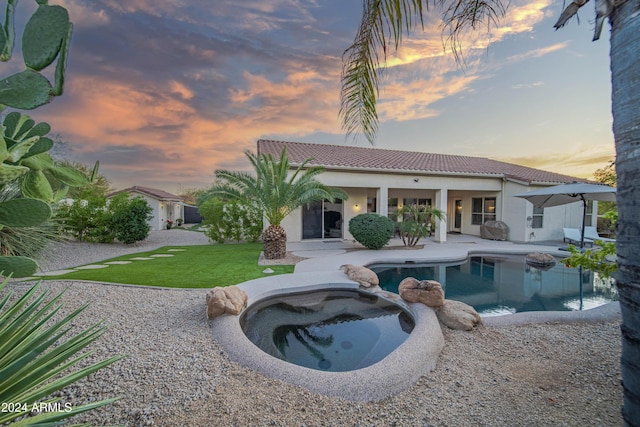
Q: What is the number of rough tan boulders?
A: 5